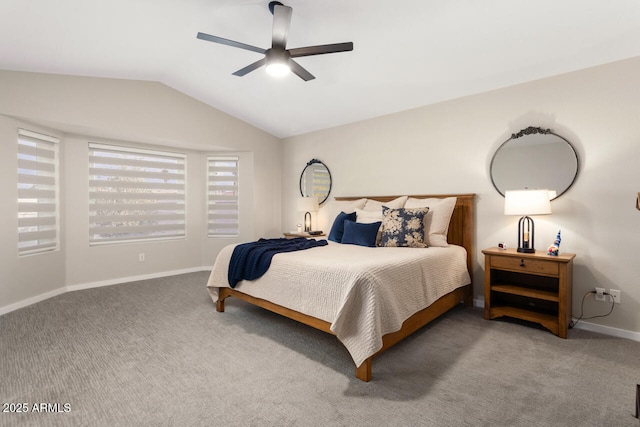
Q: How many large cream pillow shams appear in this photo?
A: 3